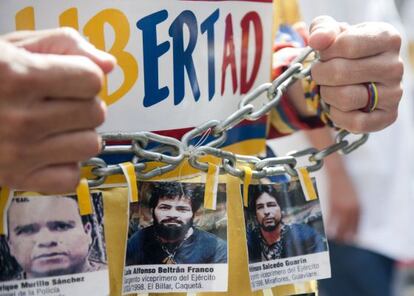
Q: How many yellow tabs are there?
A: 6